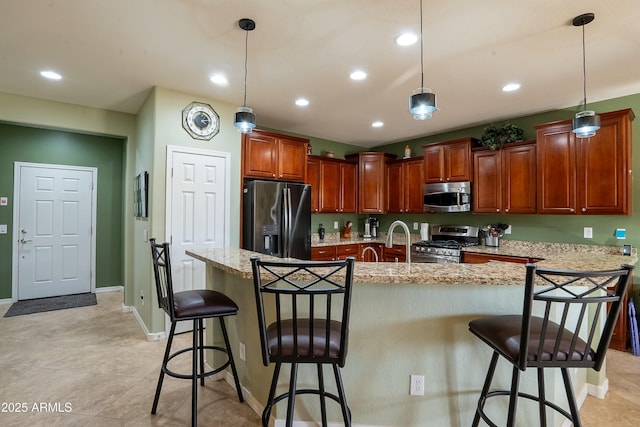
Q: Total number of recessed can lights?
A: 7